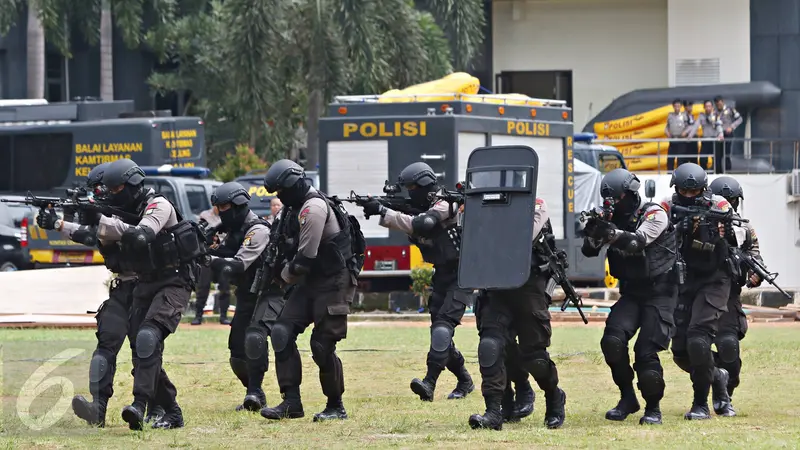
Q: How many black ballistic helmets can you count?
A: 8